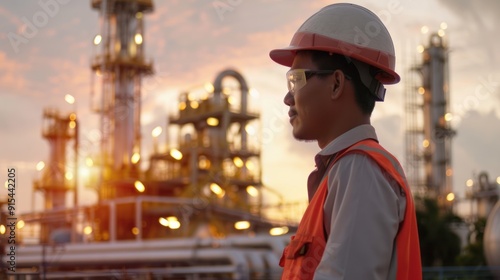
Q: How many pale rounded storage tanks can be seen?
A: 1